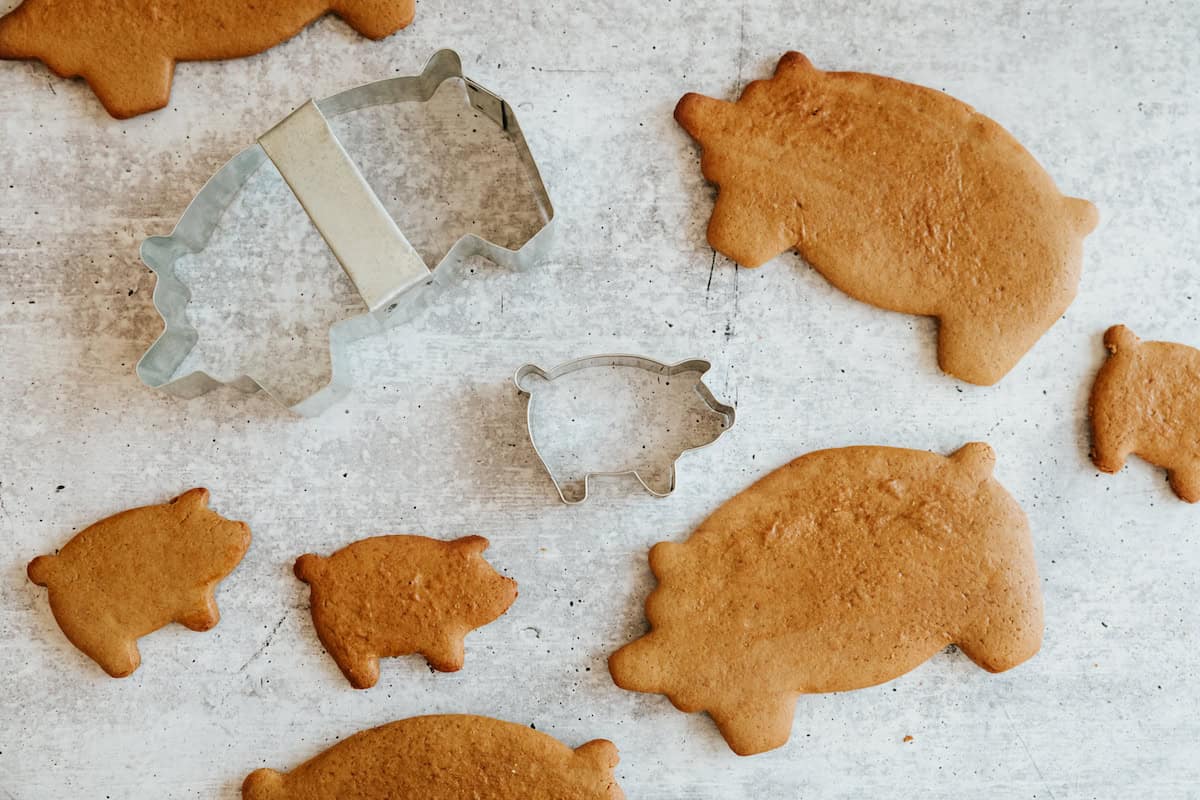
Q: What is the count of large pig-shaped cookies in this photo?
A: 4